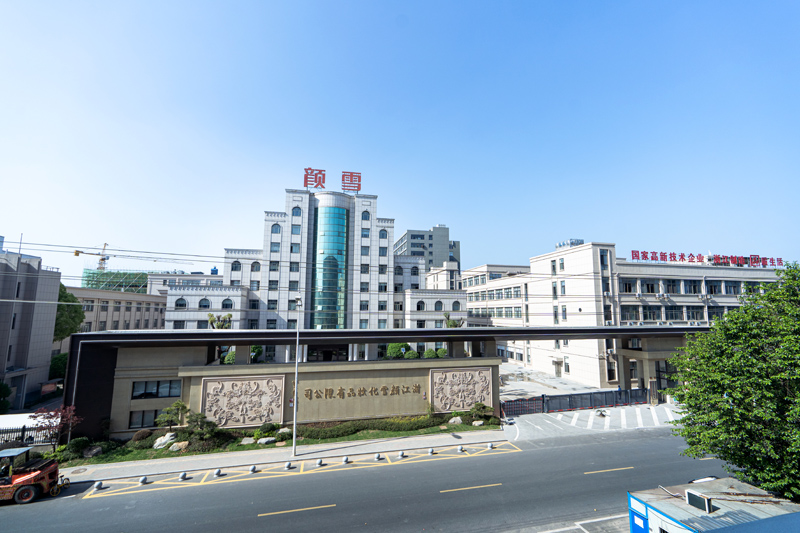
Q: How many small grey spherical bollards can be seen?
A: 13